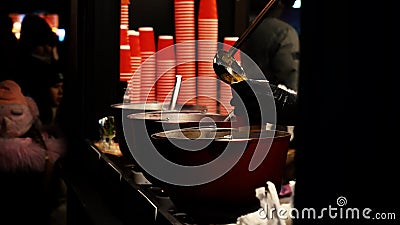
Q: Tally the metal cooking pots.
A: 3